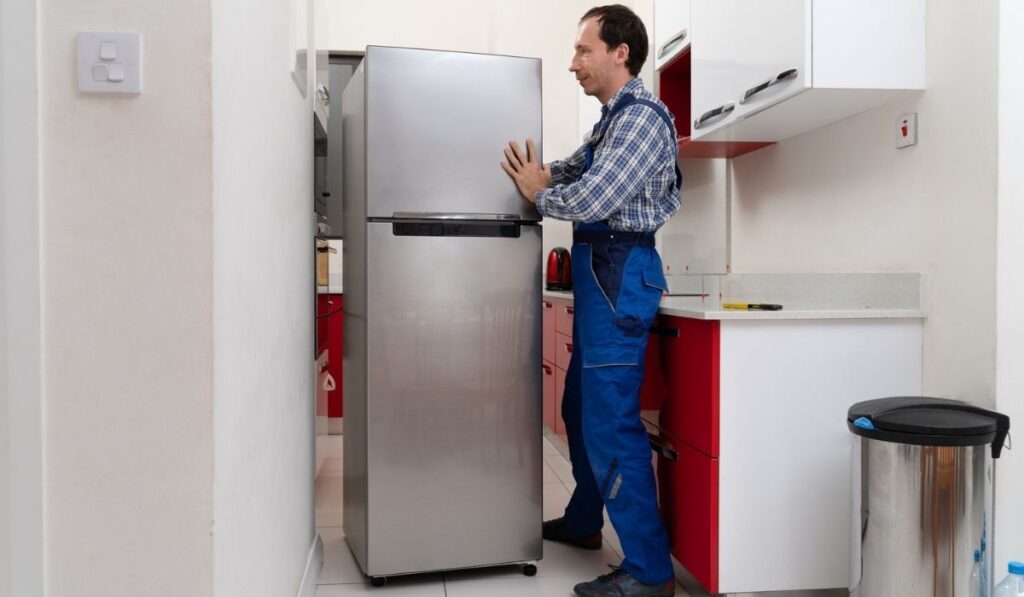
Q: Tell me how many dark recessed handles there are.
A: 1